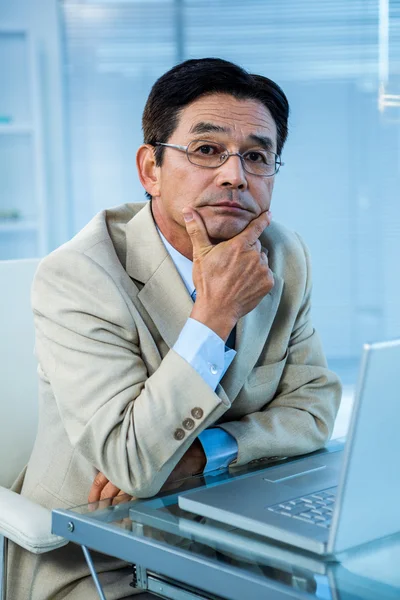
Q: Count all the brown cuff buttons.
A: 3